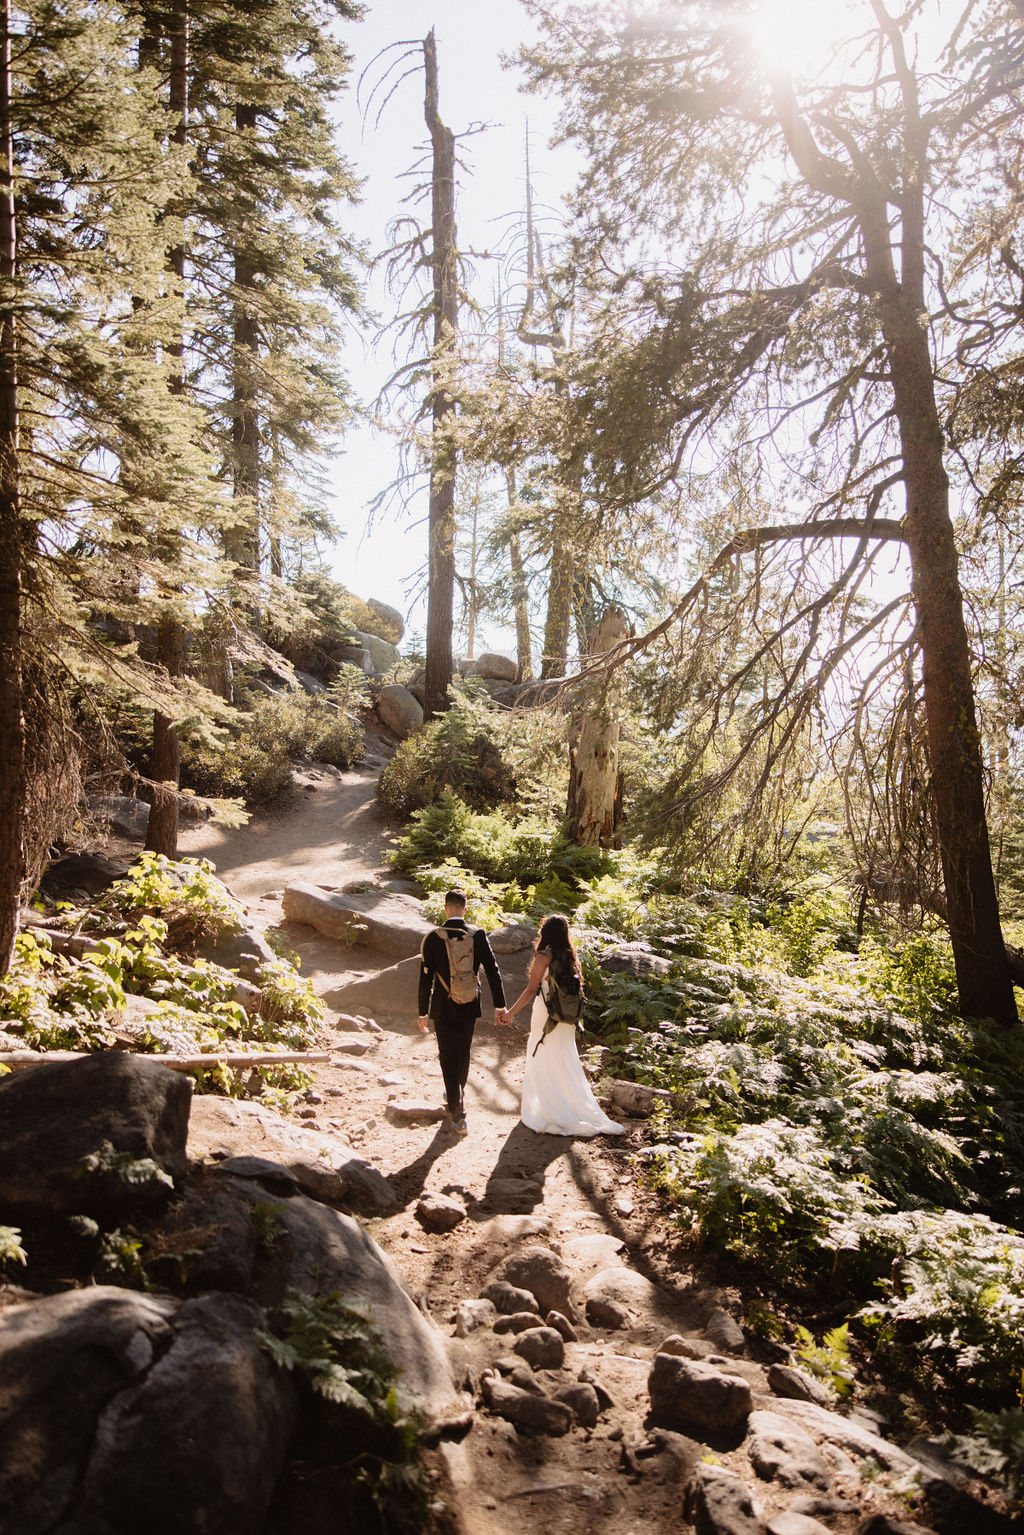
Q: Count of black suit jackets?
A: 1